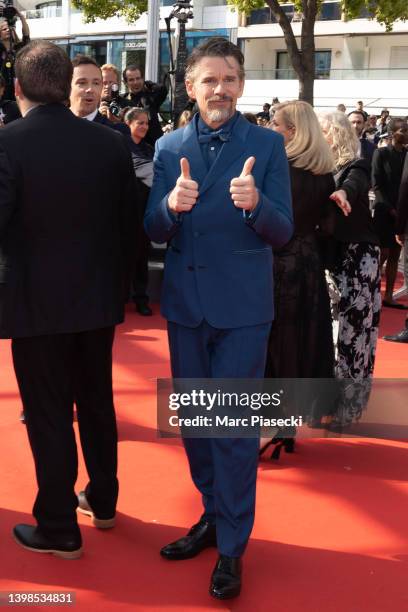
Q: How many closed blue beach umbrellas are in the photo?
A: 0